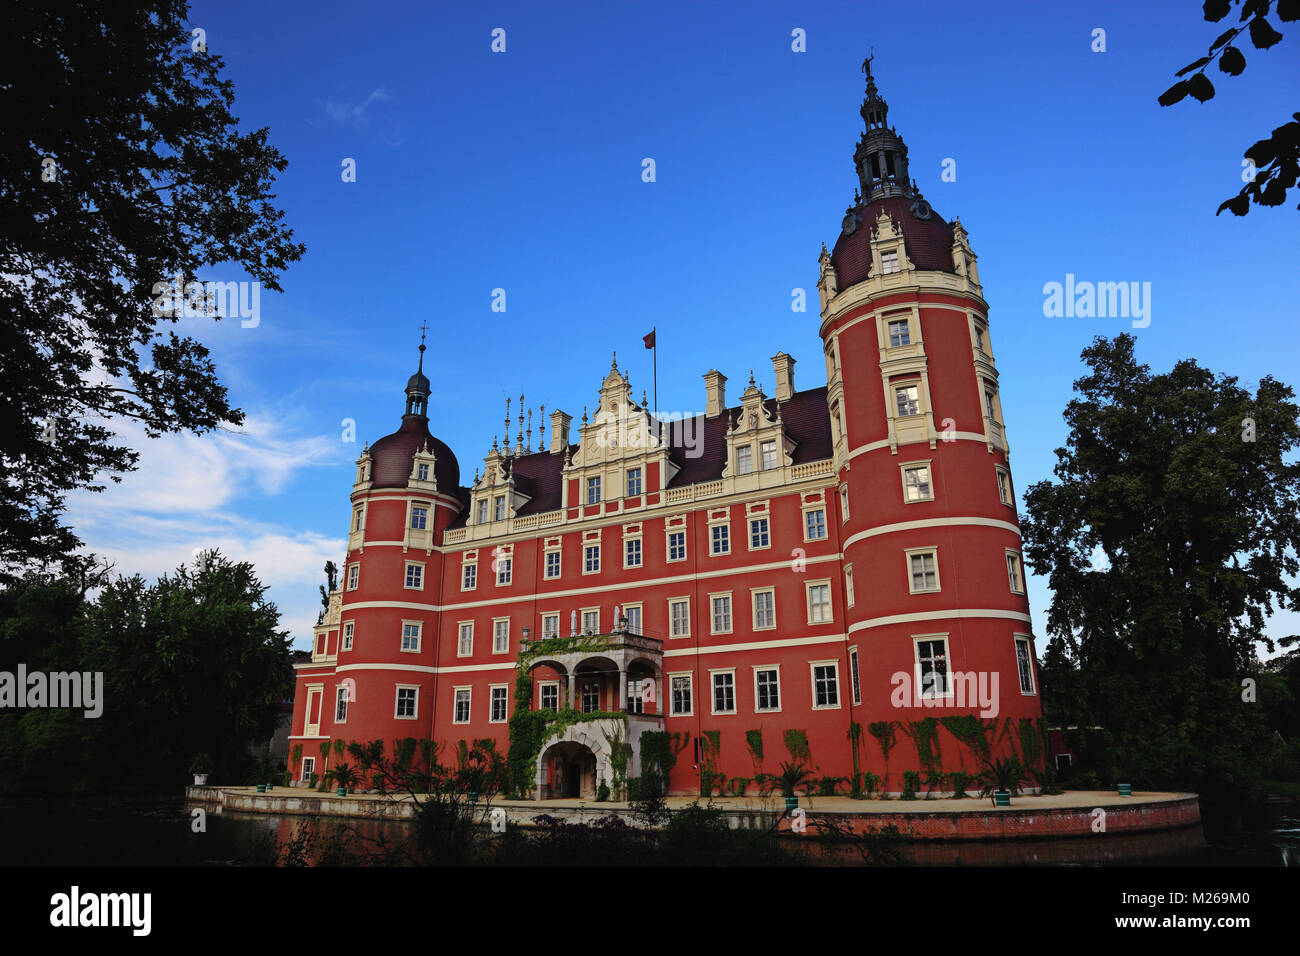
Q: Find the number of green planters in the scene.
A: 7